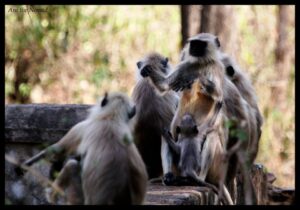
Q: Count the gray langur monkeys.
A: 5